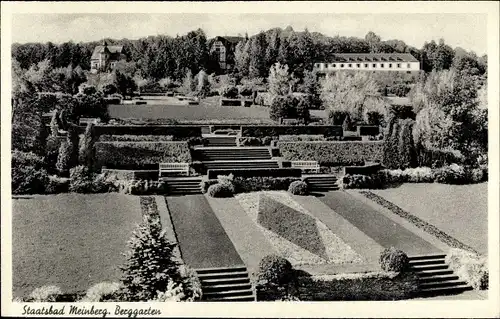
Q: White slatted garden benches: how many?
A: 2